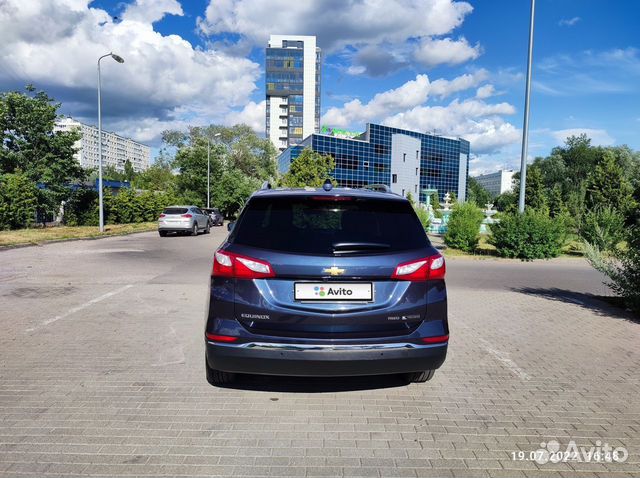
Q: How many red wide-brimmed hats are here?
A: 0